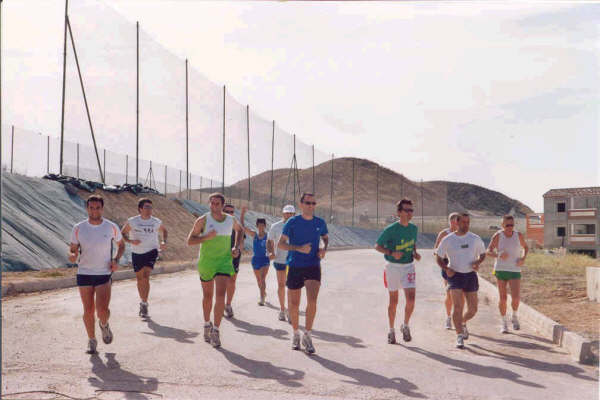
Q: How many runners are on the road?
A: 11